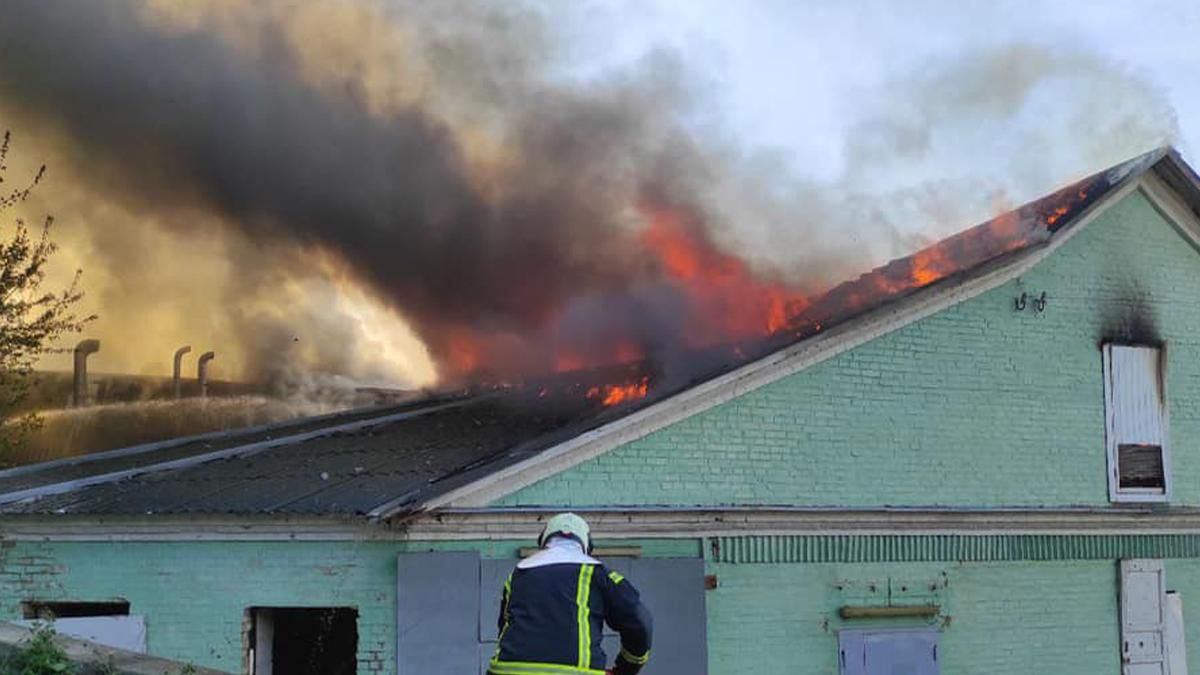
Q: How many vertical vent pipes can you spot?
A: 3